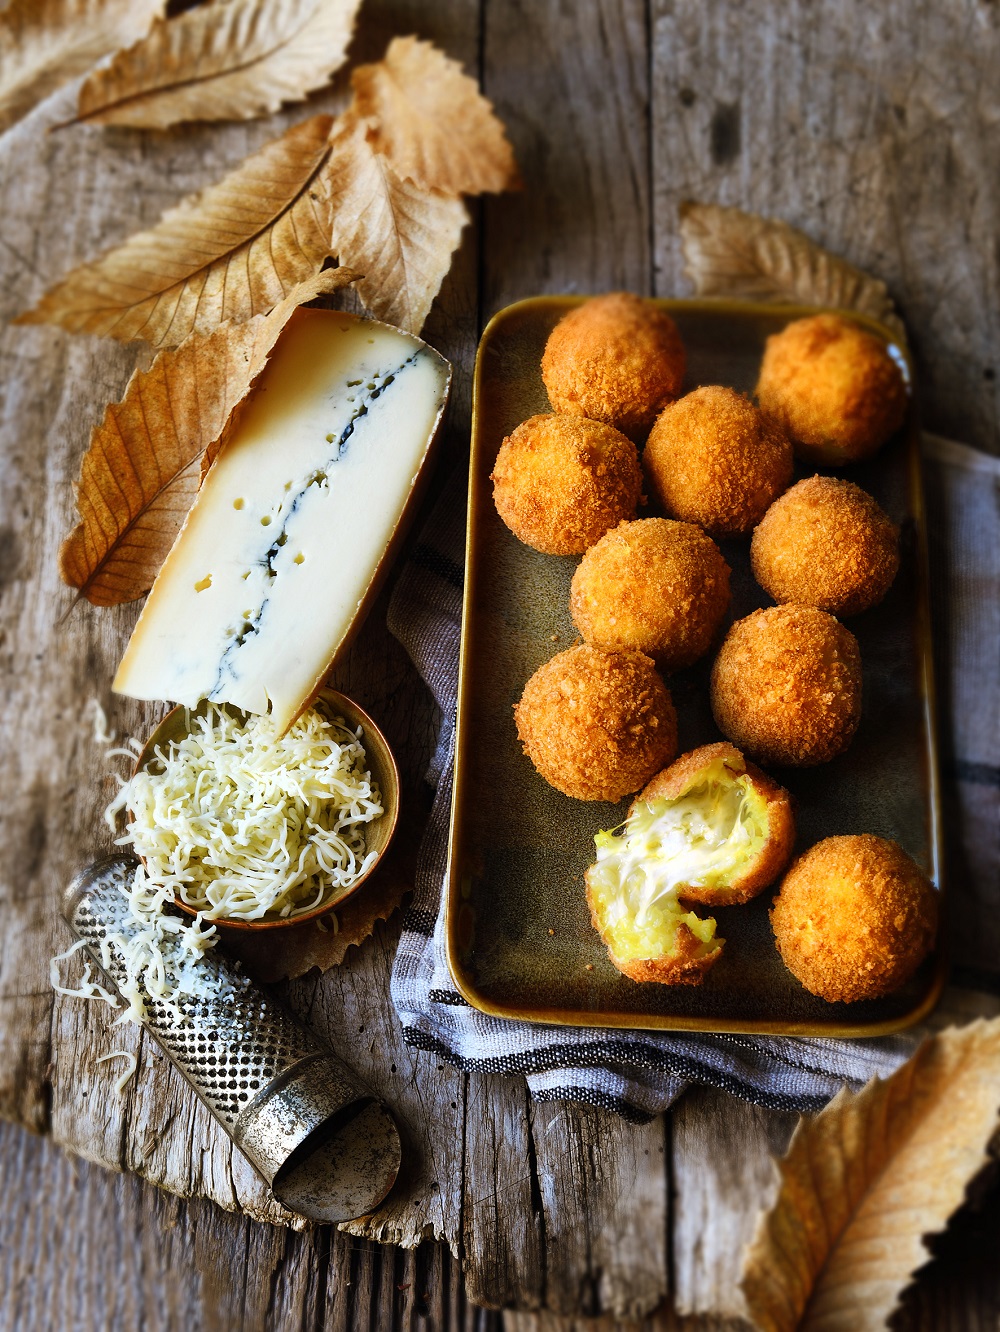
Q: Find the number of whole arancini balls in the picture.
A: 9